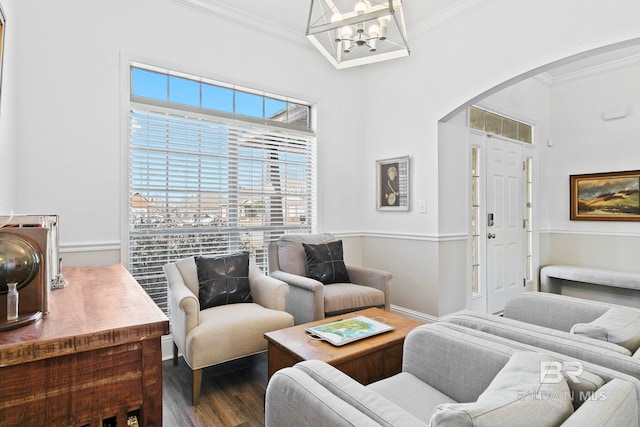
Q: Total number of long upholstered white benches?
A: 1